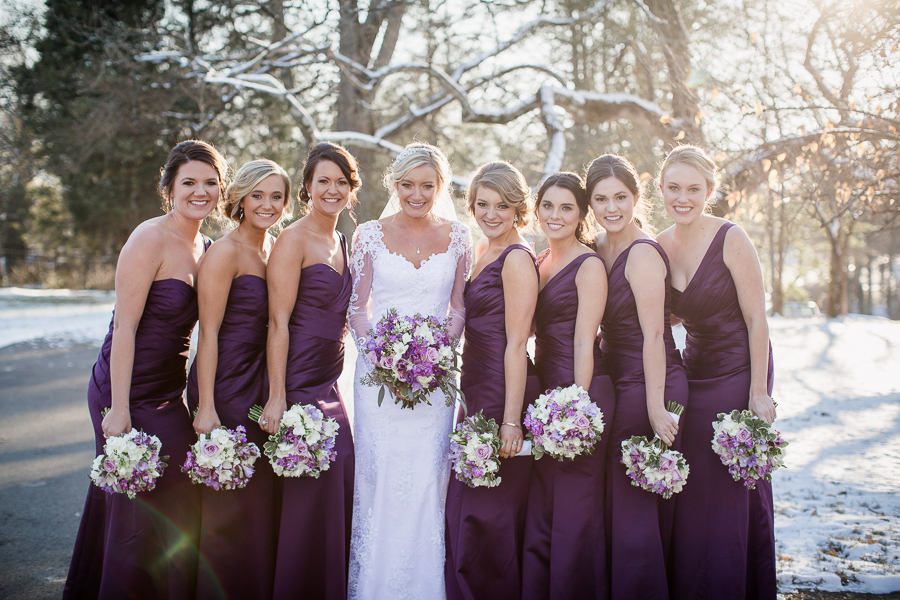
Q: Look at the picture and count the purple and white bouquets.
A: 8